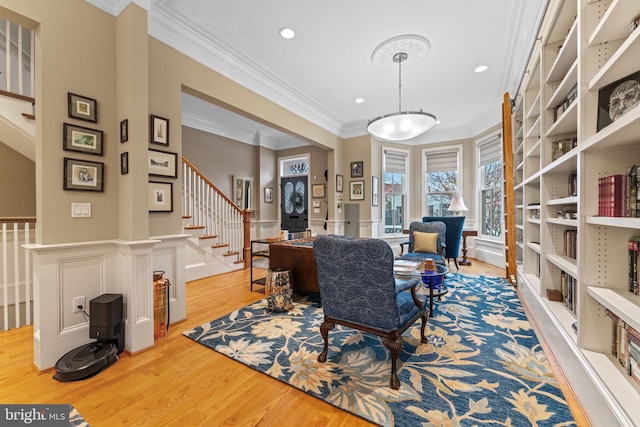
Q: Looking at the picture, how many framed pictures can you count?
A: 14